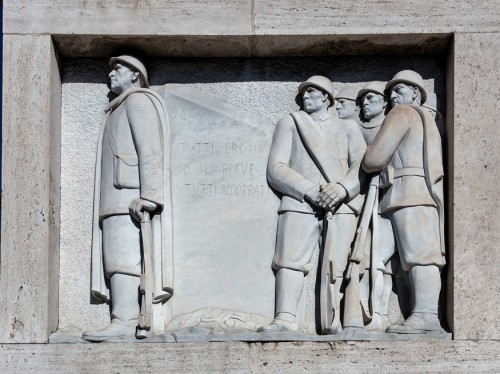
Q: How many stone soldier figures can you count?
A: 5